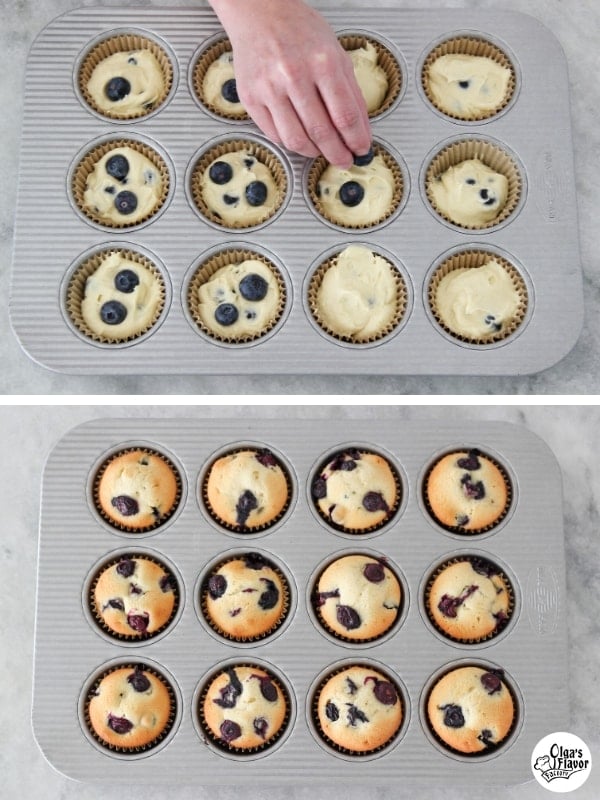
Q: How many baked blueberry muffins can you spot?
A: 12